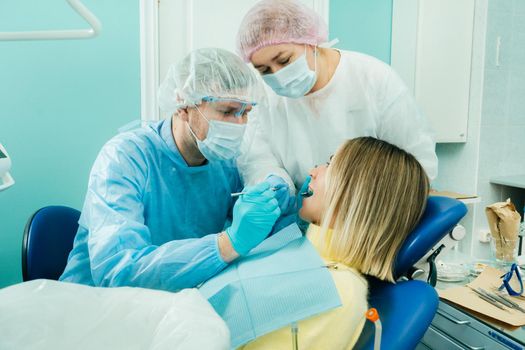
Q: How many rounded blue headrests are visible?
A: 1